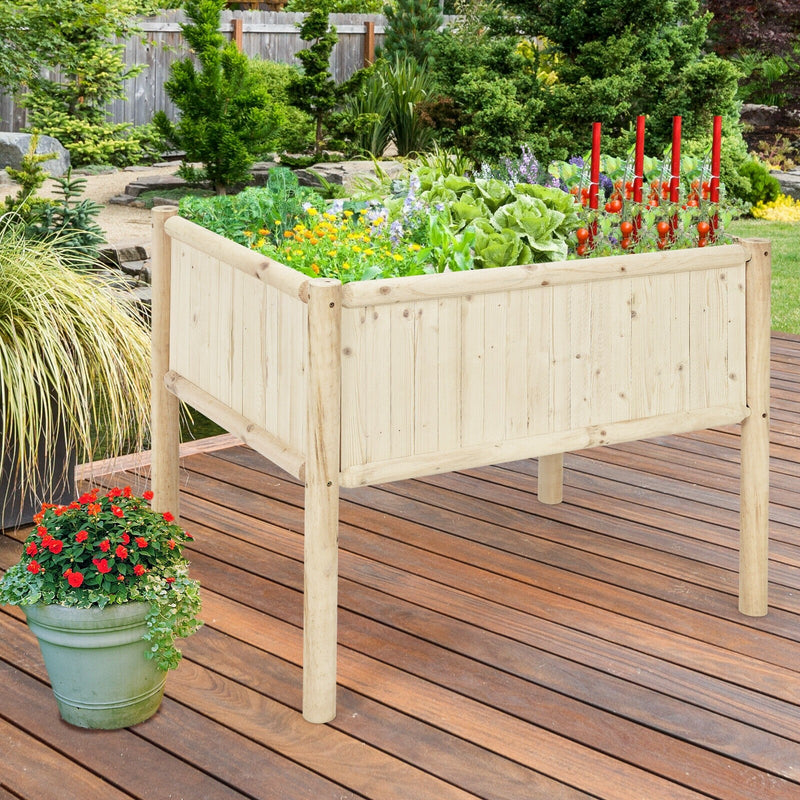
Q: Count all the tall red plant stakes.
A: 4